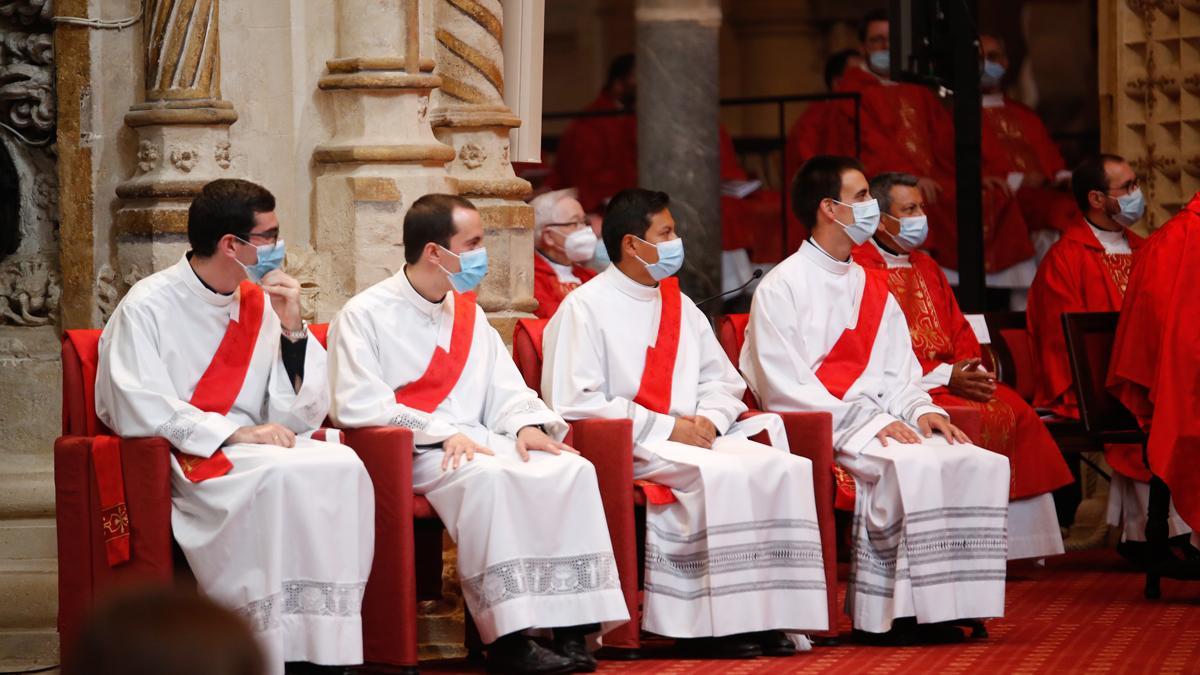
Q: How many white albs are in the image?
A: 4